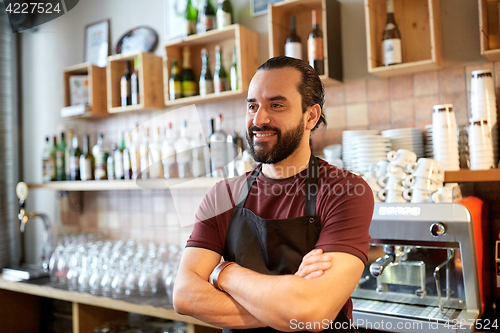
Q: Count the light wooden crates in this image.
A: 6